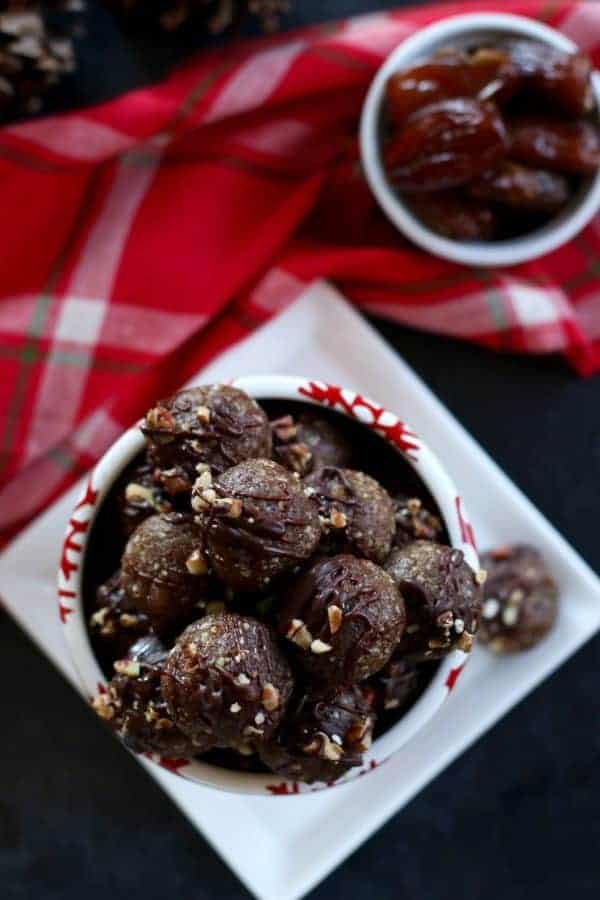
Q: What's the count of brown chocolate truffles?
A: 15